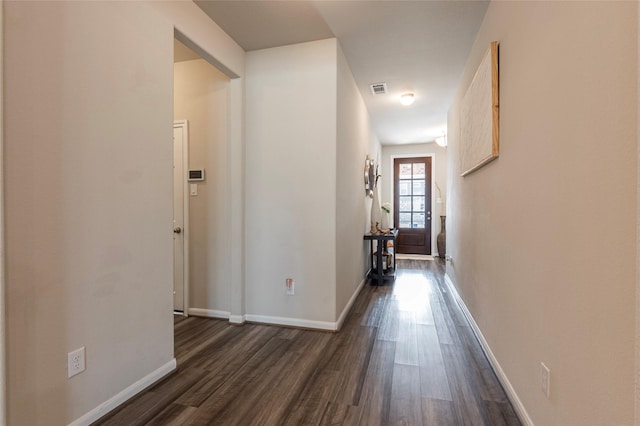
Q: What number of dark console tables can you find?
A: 1